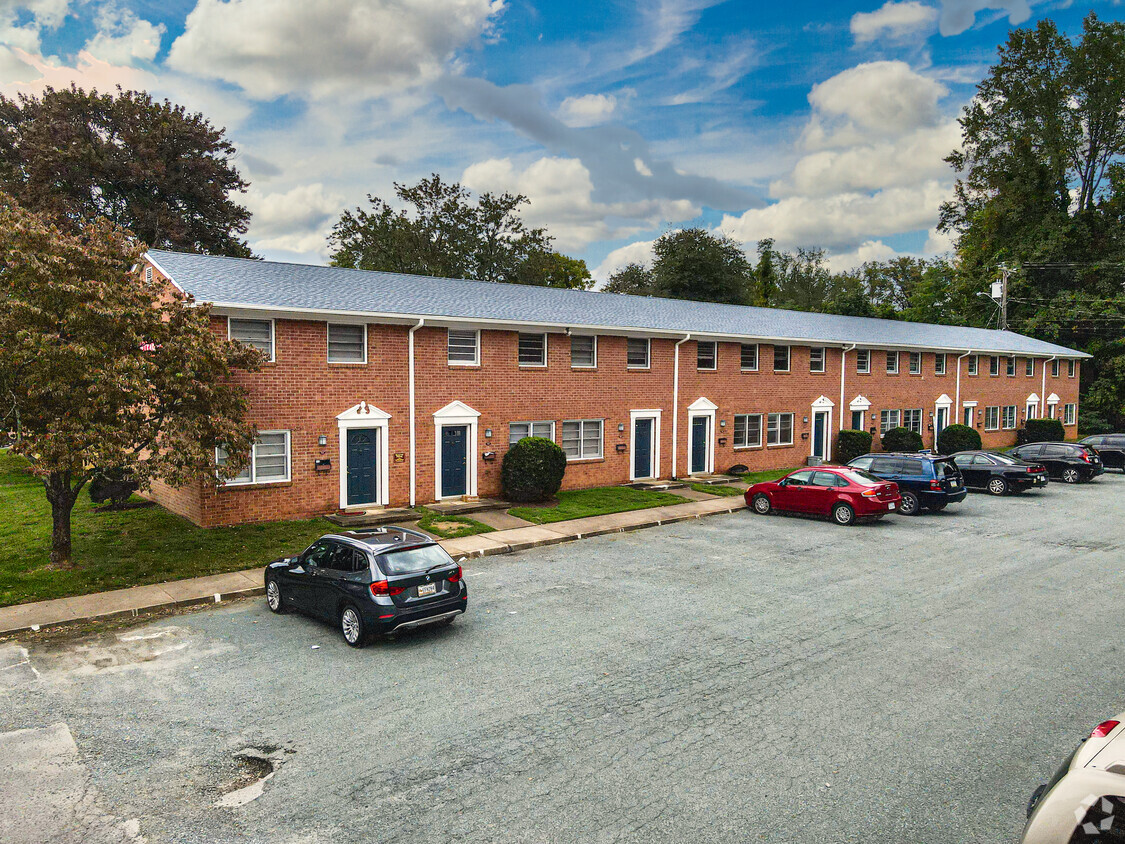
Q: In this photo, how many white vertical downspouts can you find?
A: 5